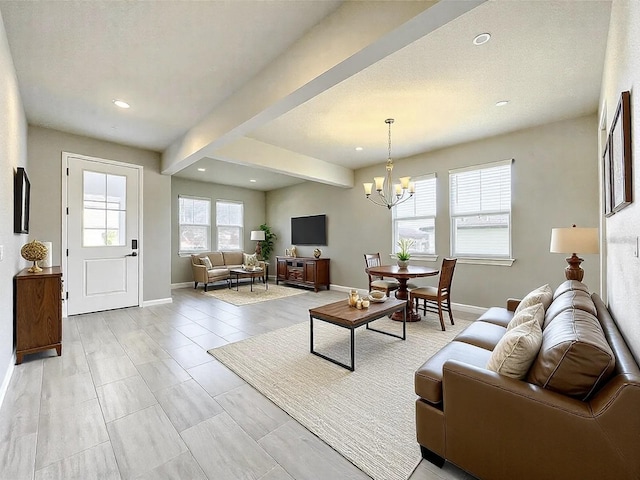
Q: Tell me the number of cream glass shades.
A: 5